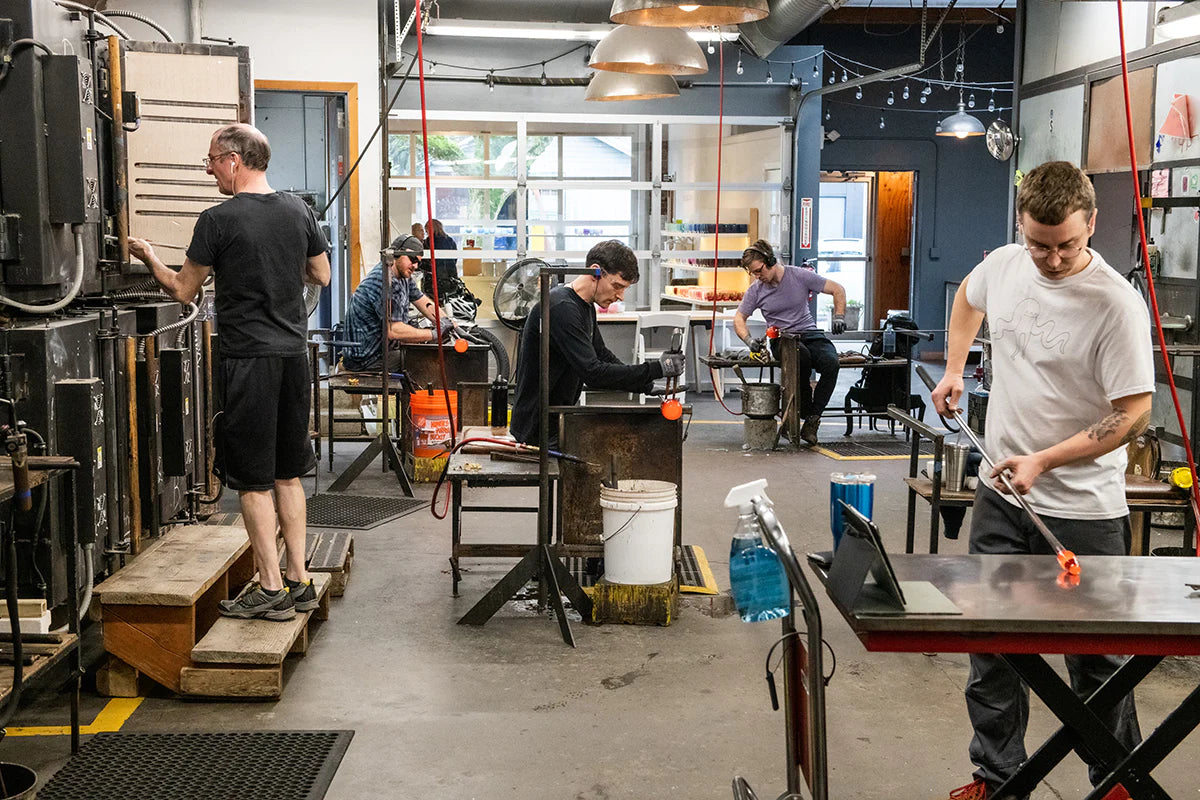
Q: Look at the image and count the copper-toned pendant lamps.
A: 3